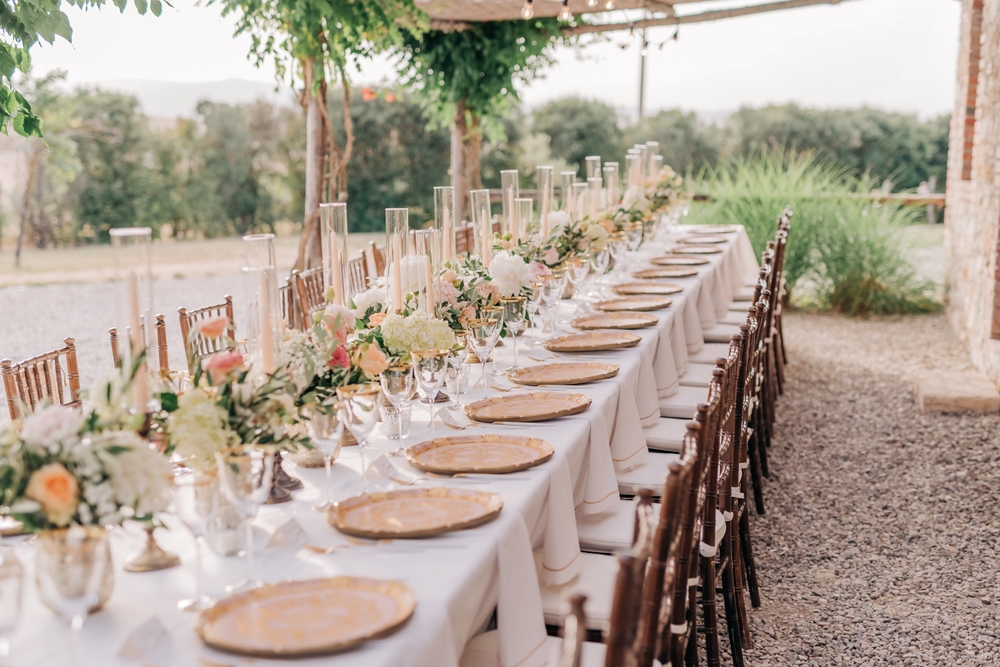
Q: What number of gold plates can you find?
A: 14